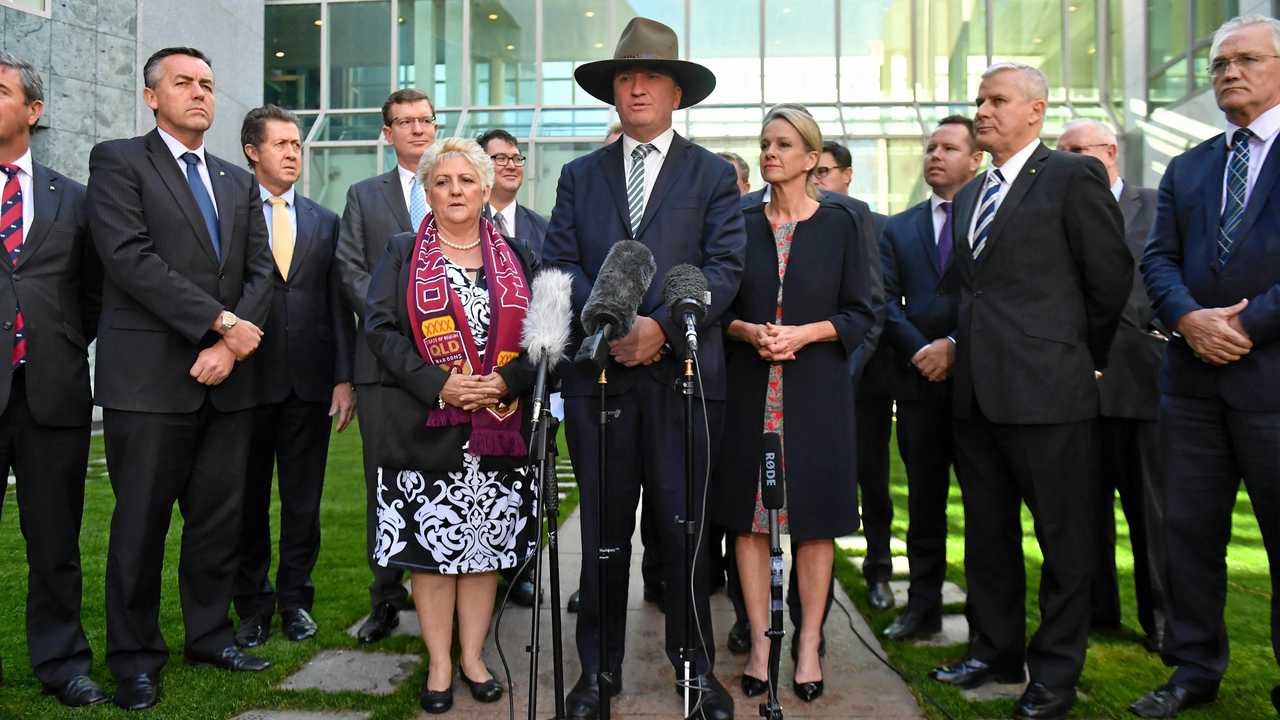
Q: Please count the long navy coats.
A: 1